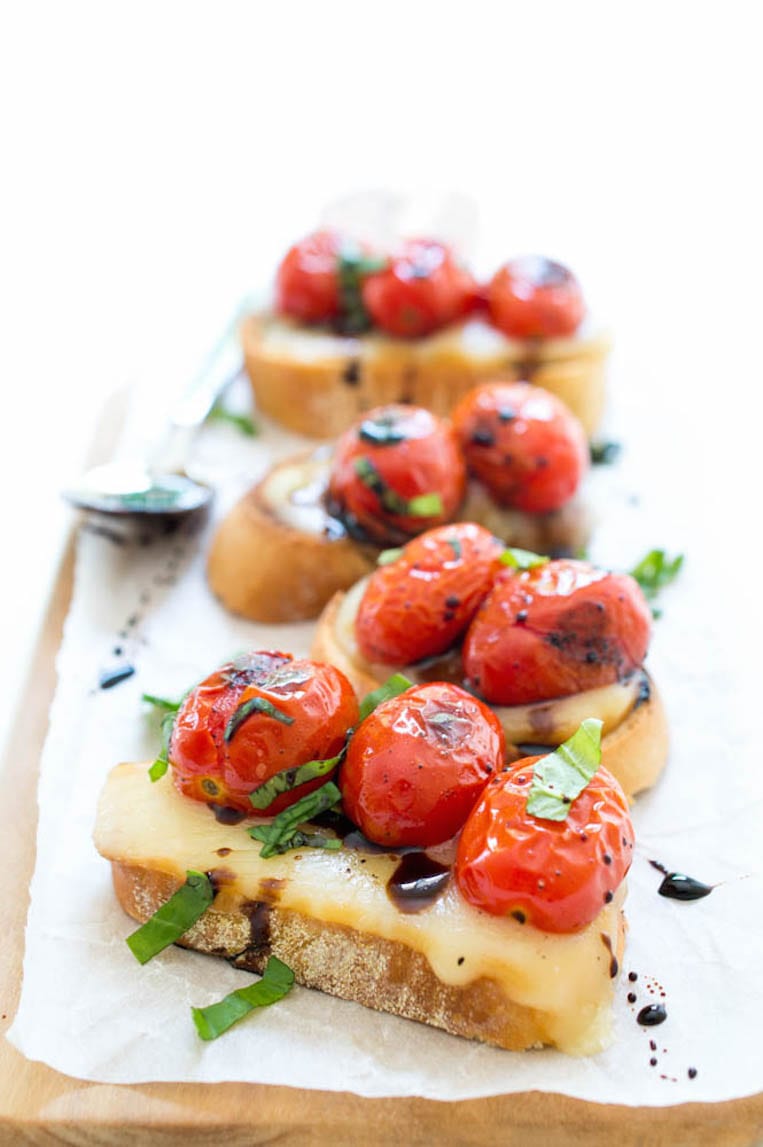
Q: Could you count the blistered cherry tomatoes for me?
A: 10